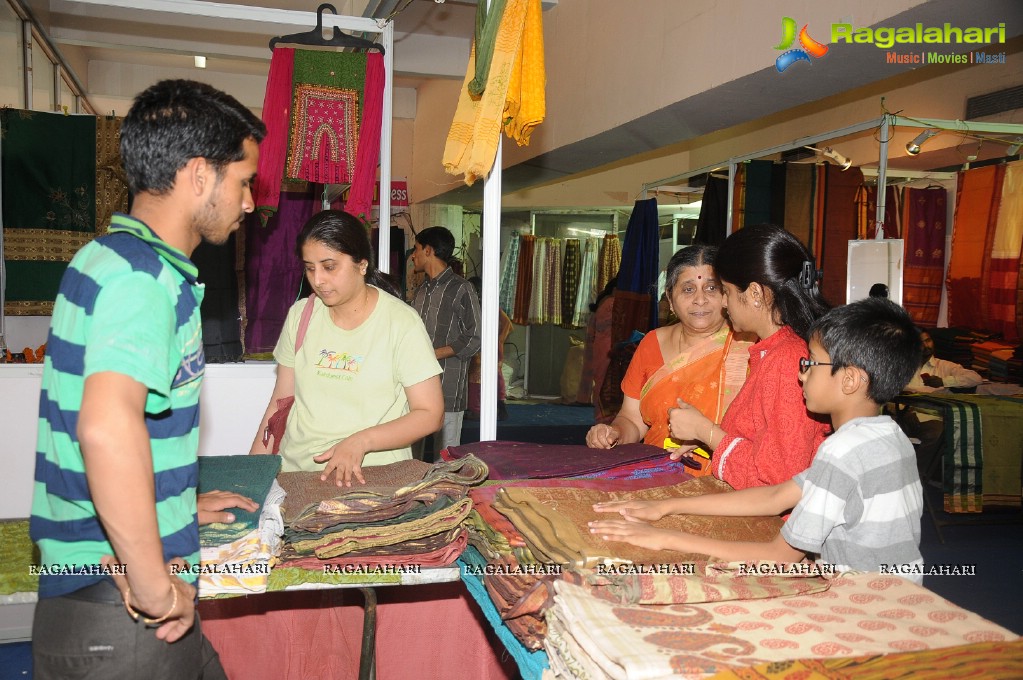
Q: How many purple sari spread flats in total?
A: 1